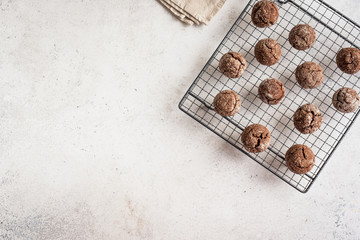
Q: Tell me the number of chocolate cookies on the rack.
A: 12